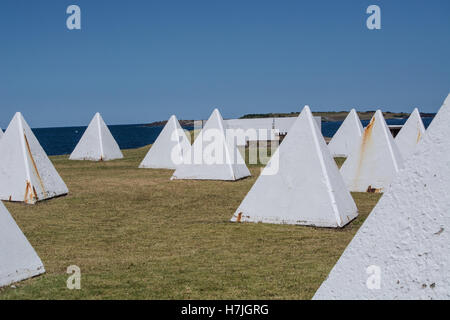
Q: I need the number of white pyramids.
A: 11